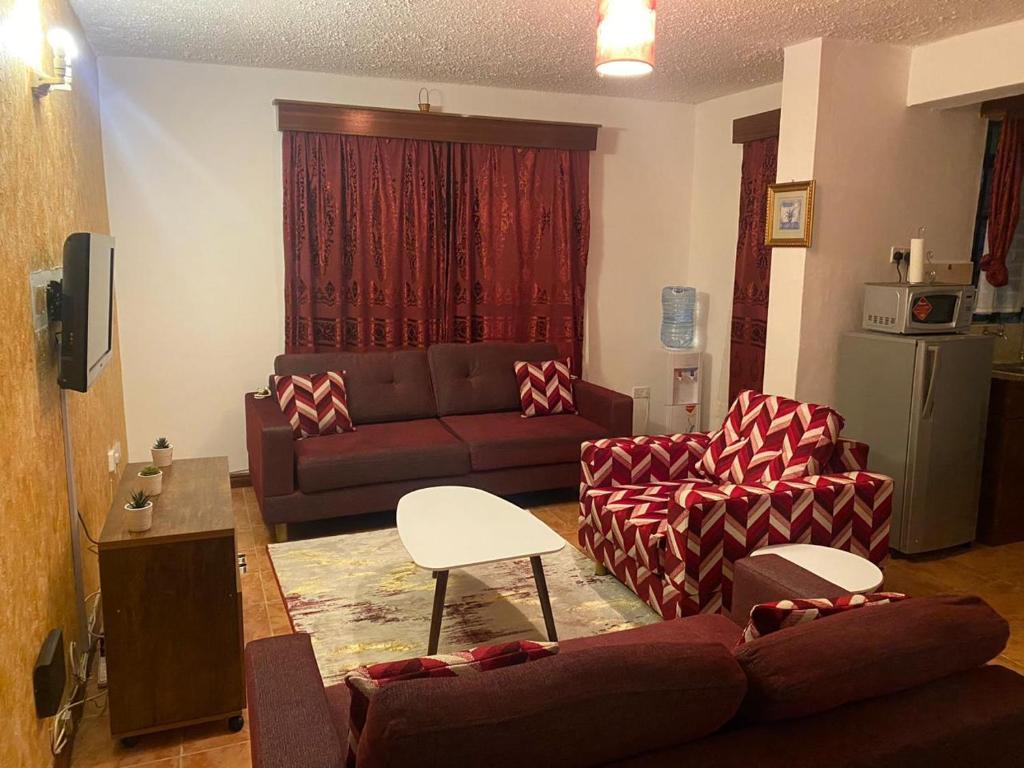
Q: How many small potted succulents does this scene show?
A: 3